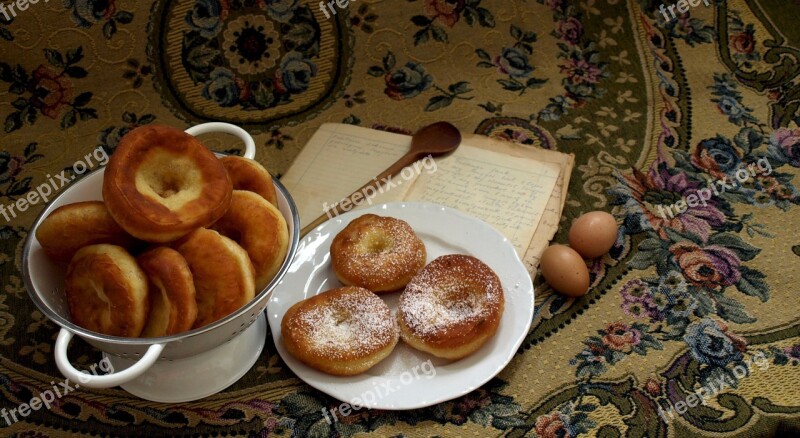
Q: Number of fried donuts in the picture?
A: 10